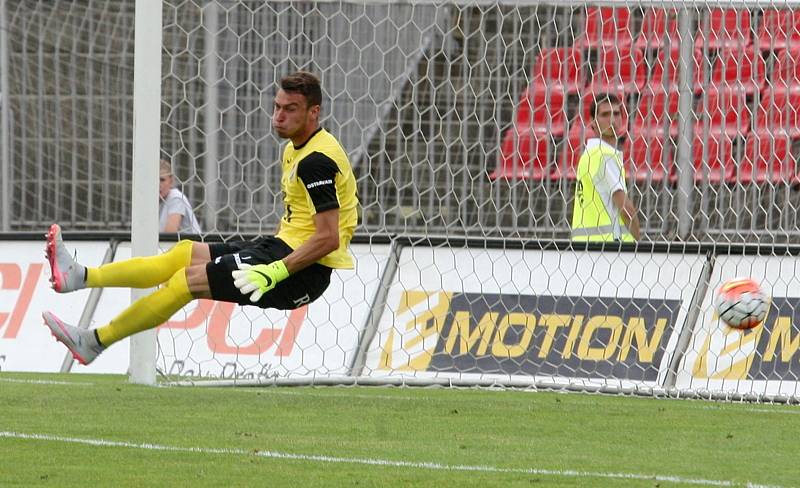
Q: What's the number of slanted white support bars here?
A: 3